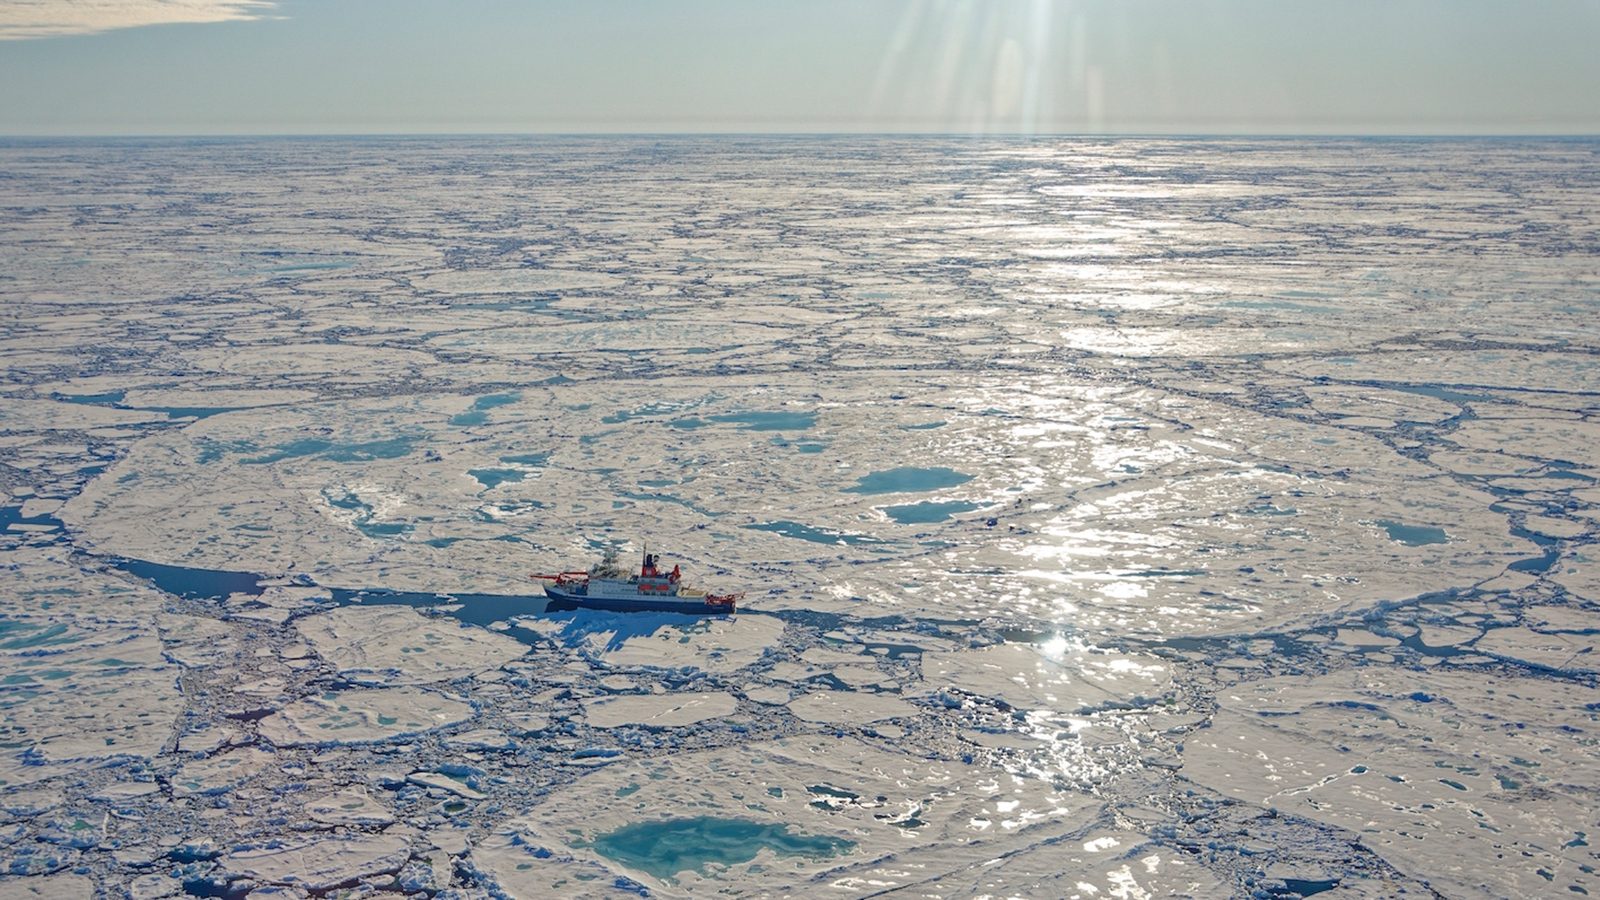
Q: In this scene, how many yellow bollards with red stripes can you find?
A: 0